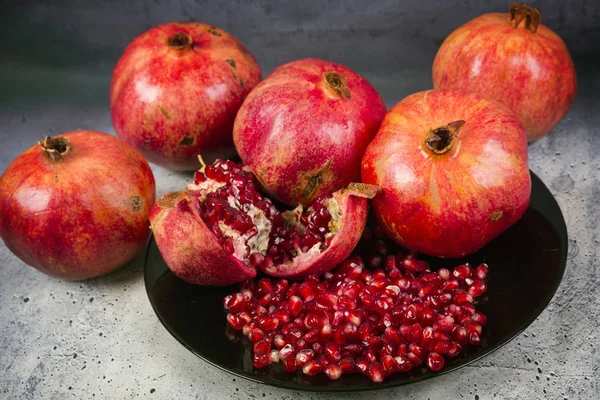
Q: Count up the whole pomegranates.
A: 5